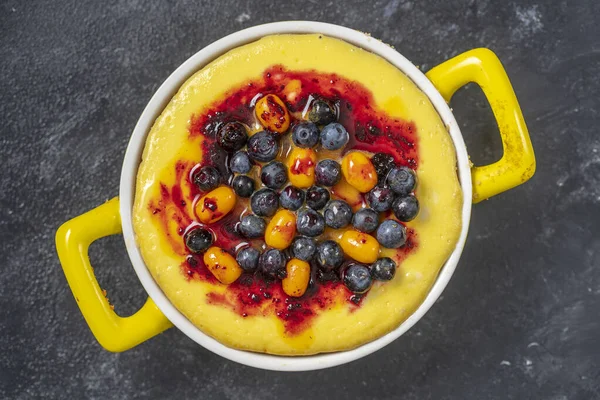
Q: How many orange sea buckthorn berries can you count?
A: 8